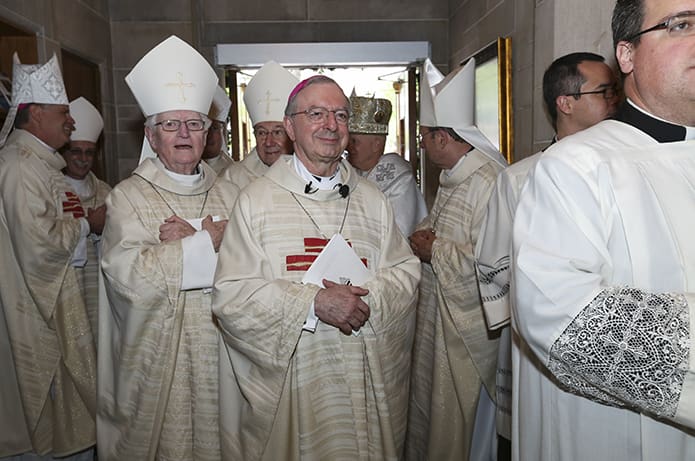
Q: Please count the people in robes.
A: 10